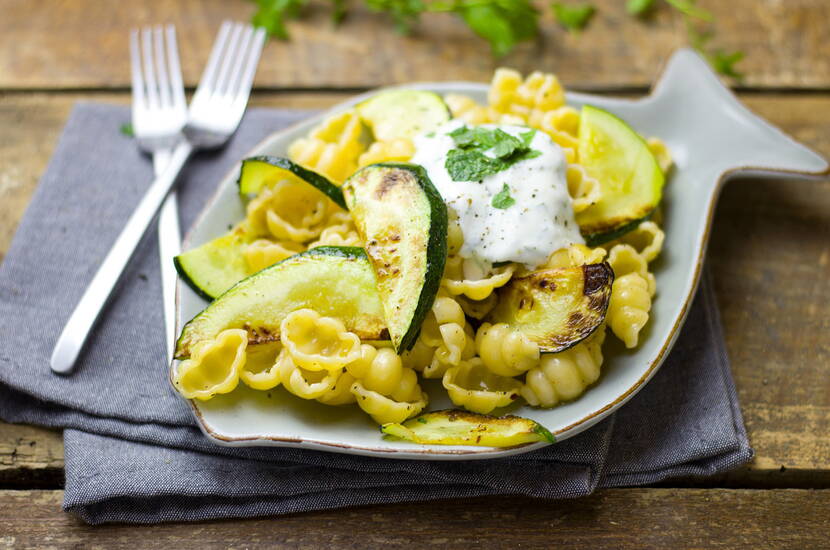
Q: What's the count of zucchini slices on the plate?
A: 8